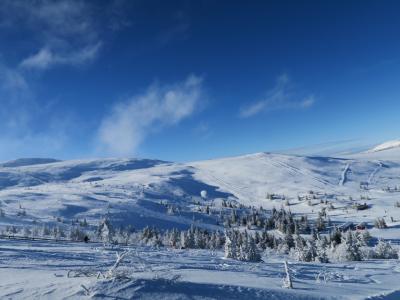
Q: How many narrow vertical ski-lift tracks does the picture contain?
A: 2